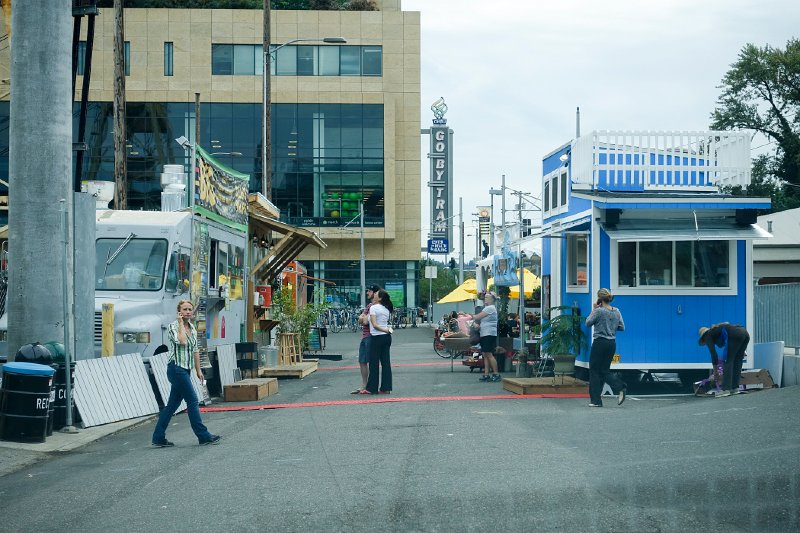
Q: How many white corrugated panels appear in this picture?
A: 3